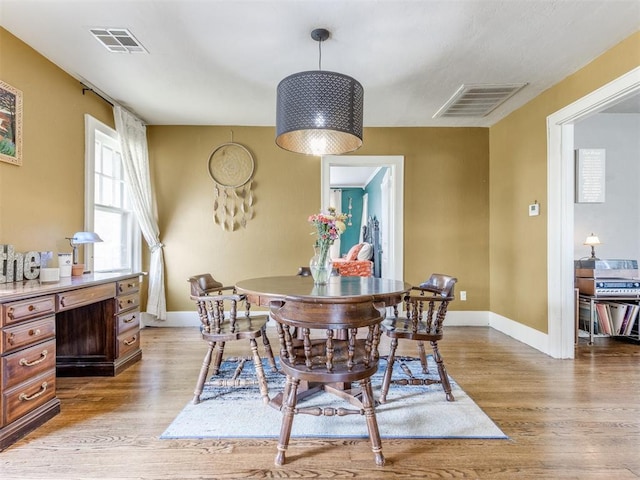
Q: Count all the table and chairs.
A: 5